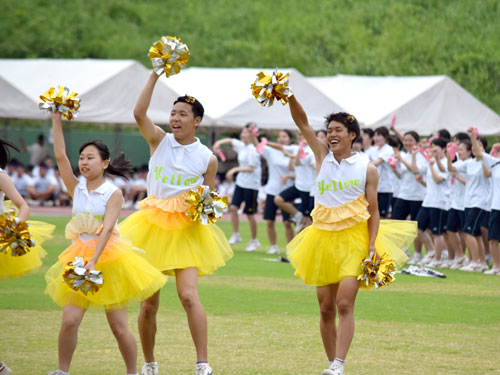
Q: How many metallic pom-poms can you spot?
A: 7